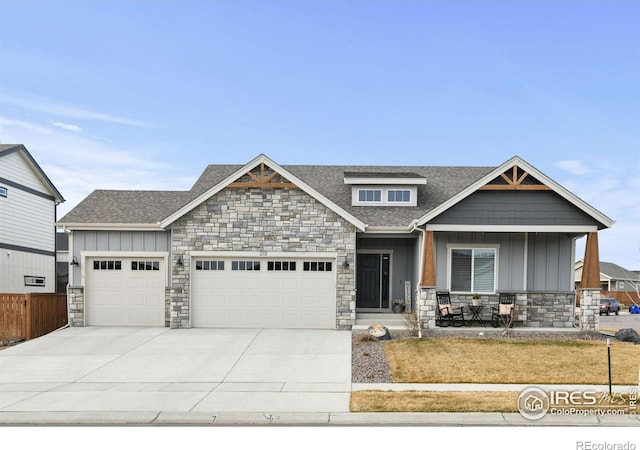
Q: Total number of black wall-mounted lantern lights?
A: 3